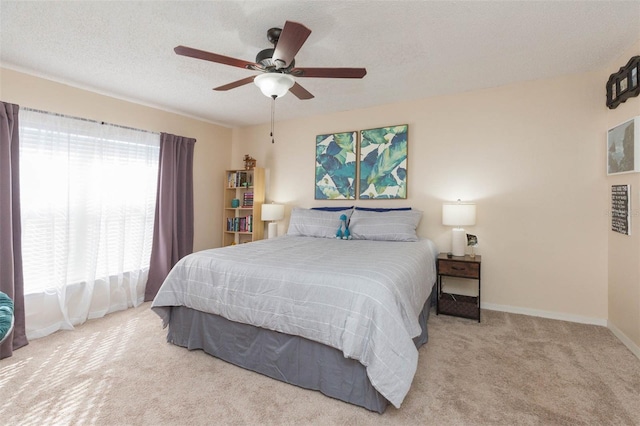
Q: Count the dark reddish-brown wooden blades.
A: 5